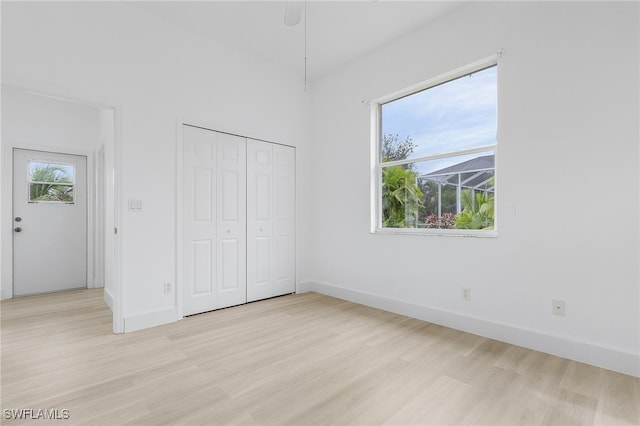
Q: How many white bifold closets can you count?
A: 1